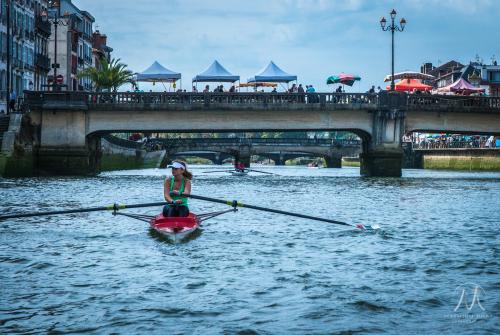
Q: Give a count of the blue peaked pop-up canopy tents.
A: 3